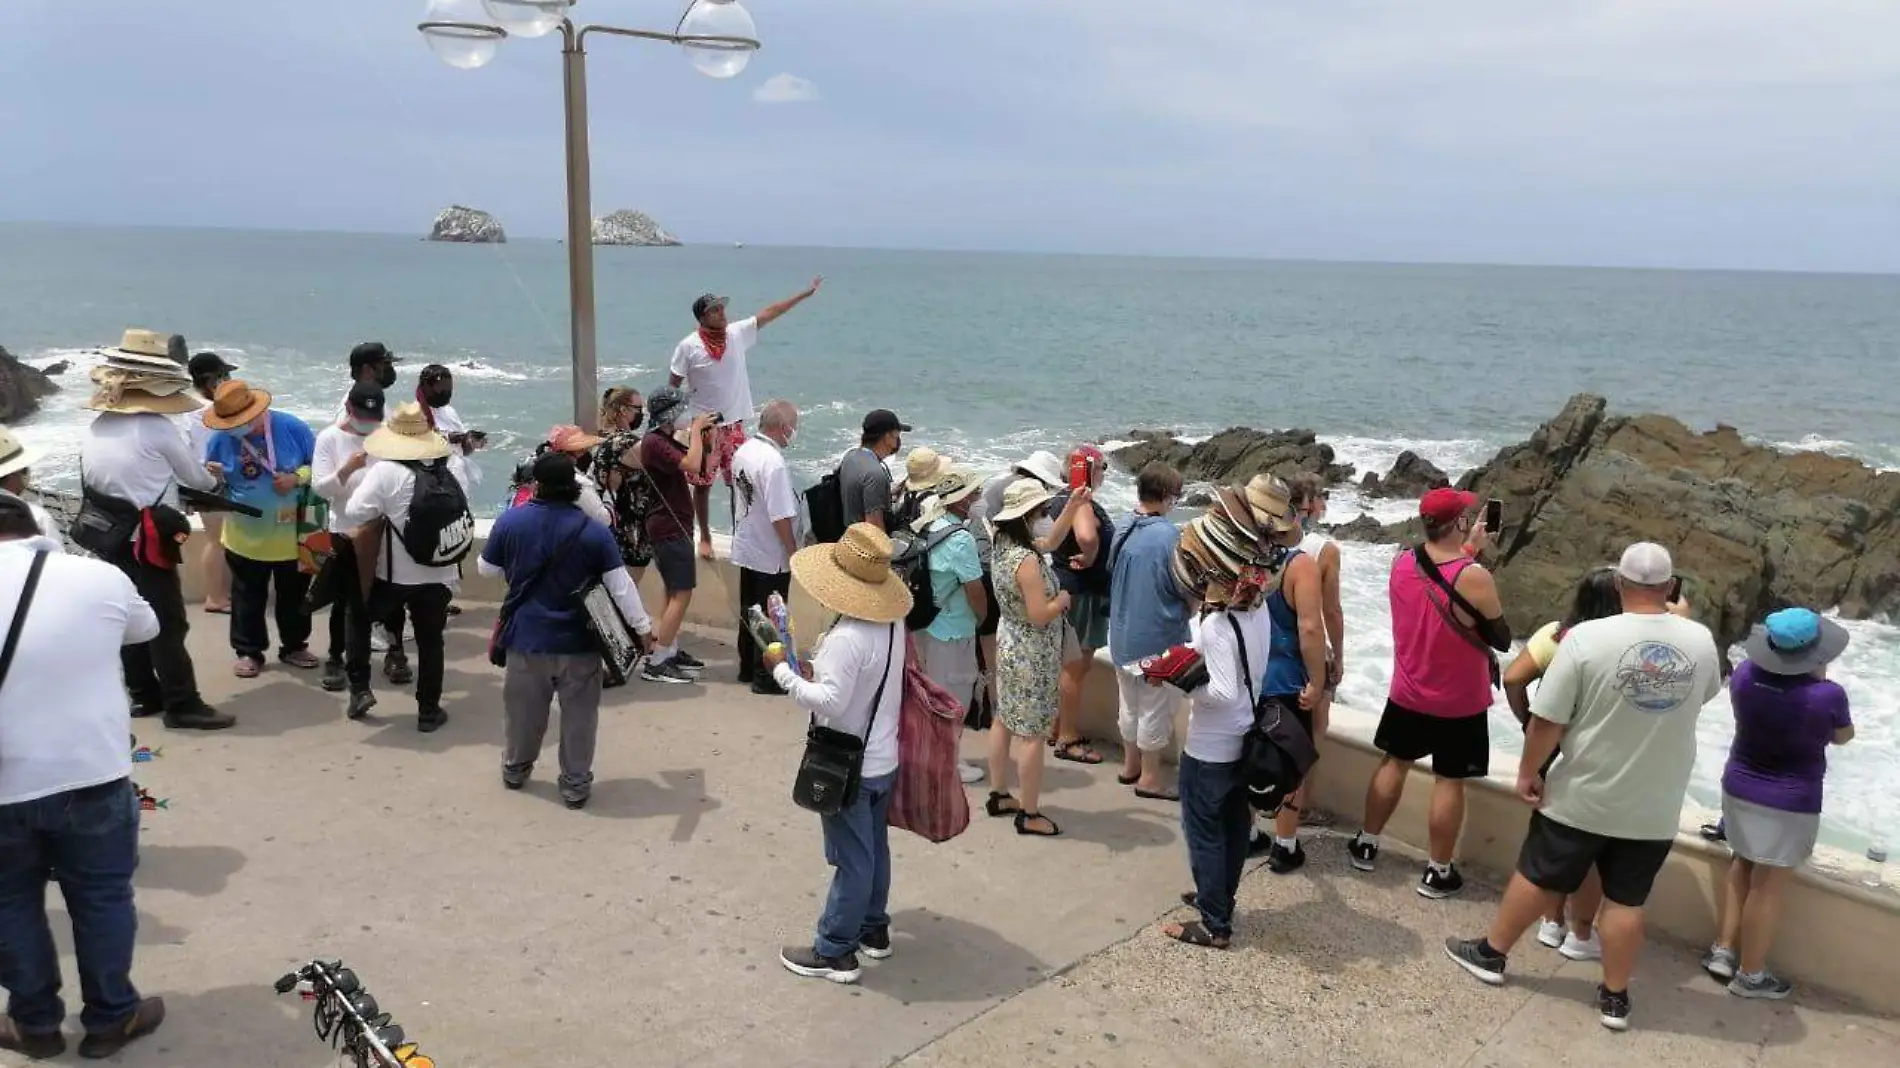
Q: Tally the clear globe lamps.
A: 3